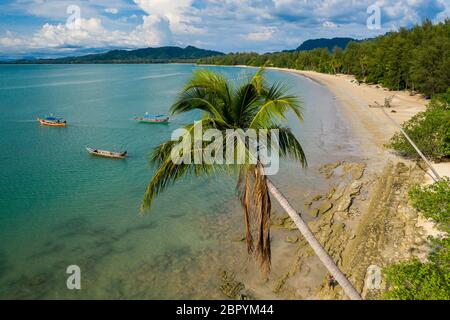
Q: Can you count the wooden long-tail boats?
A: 3